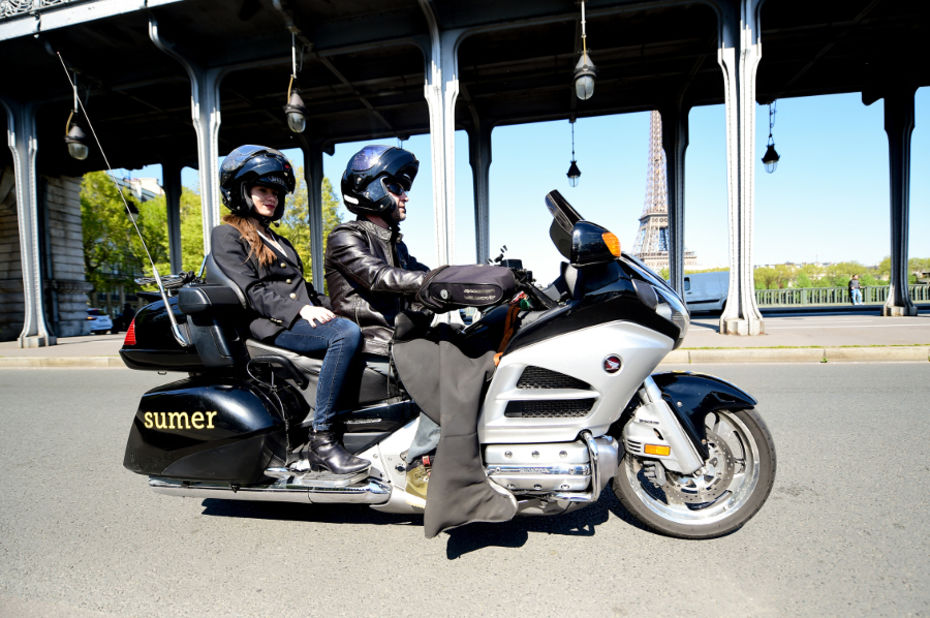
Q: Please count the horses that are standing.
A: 0